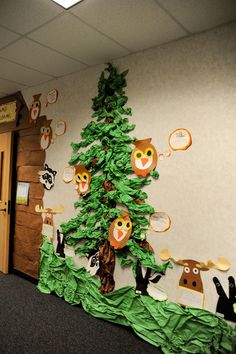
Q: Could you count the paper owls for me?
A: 5